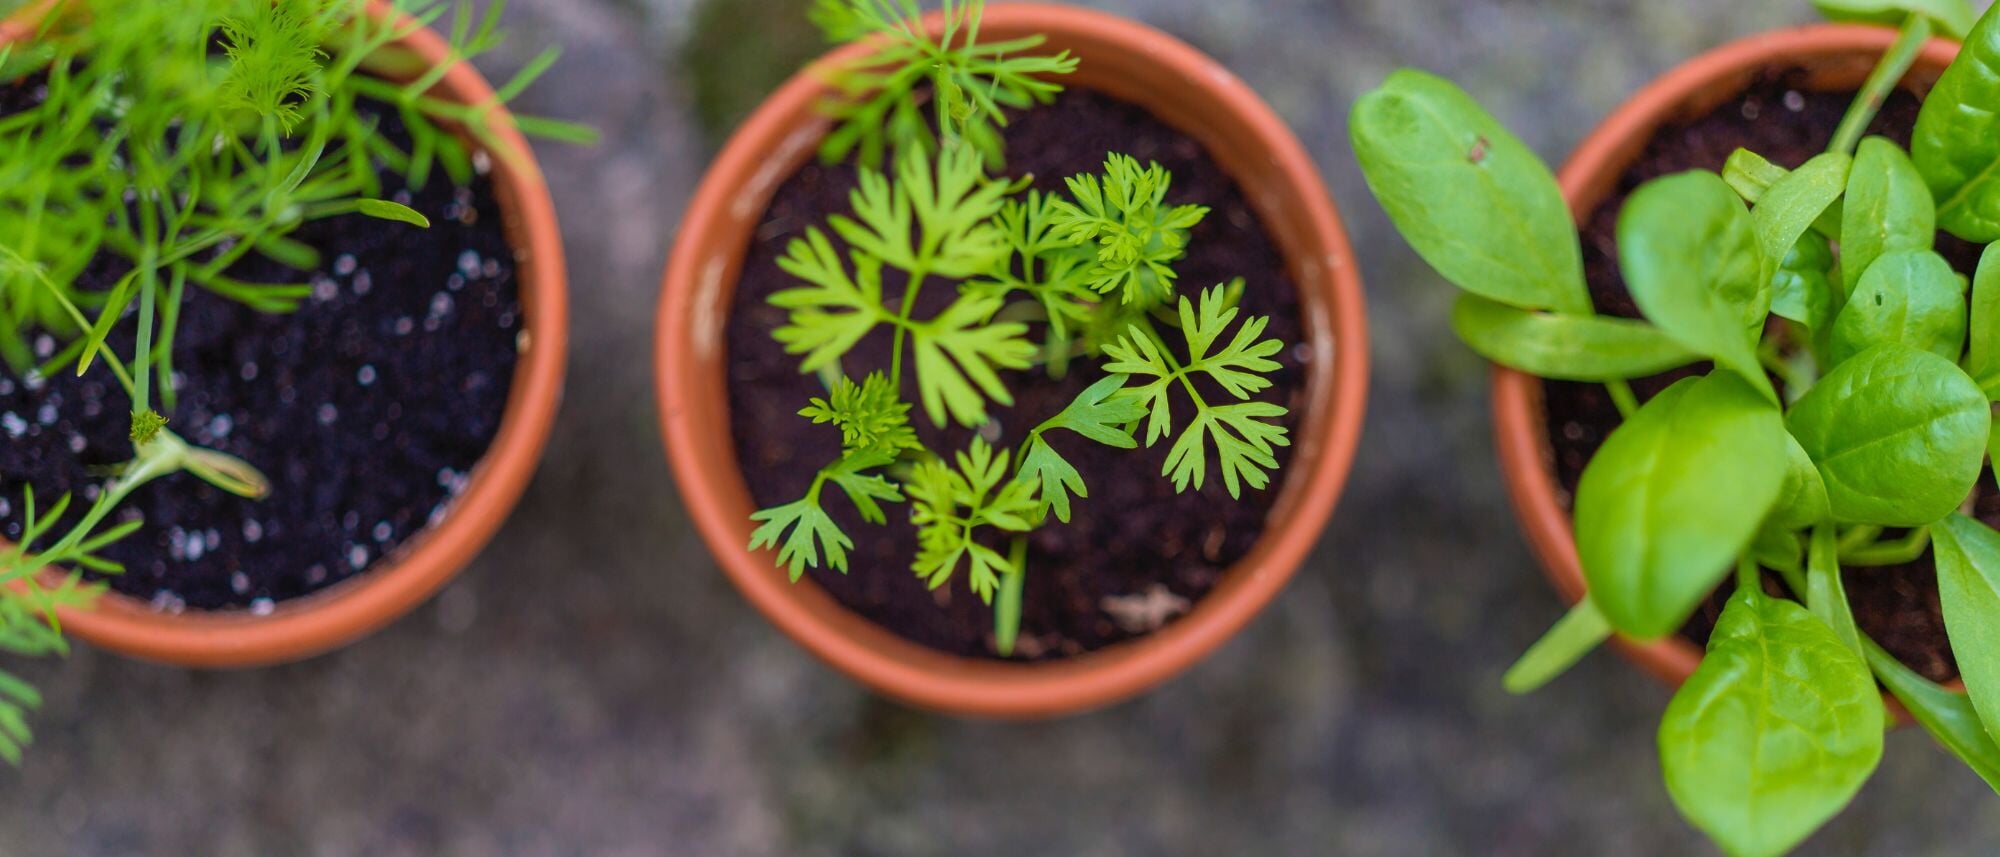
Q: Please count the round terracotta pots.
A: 3